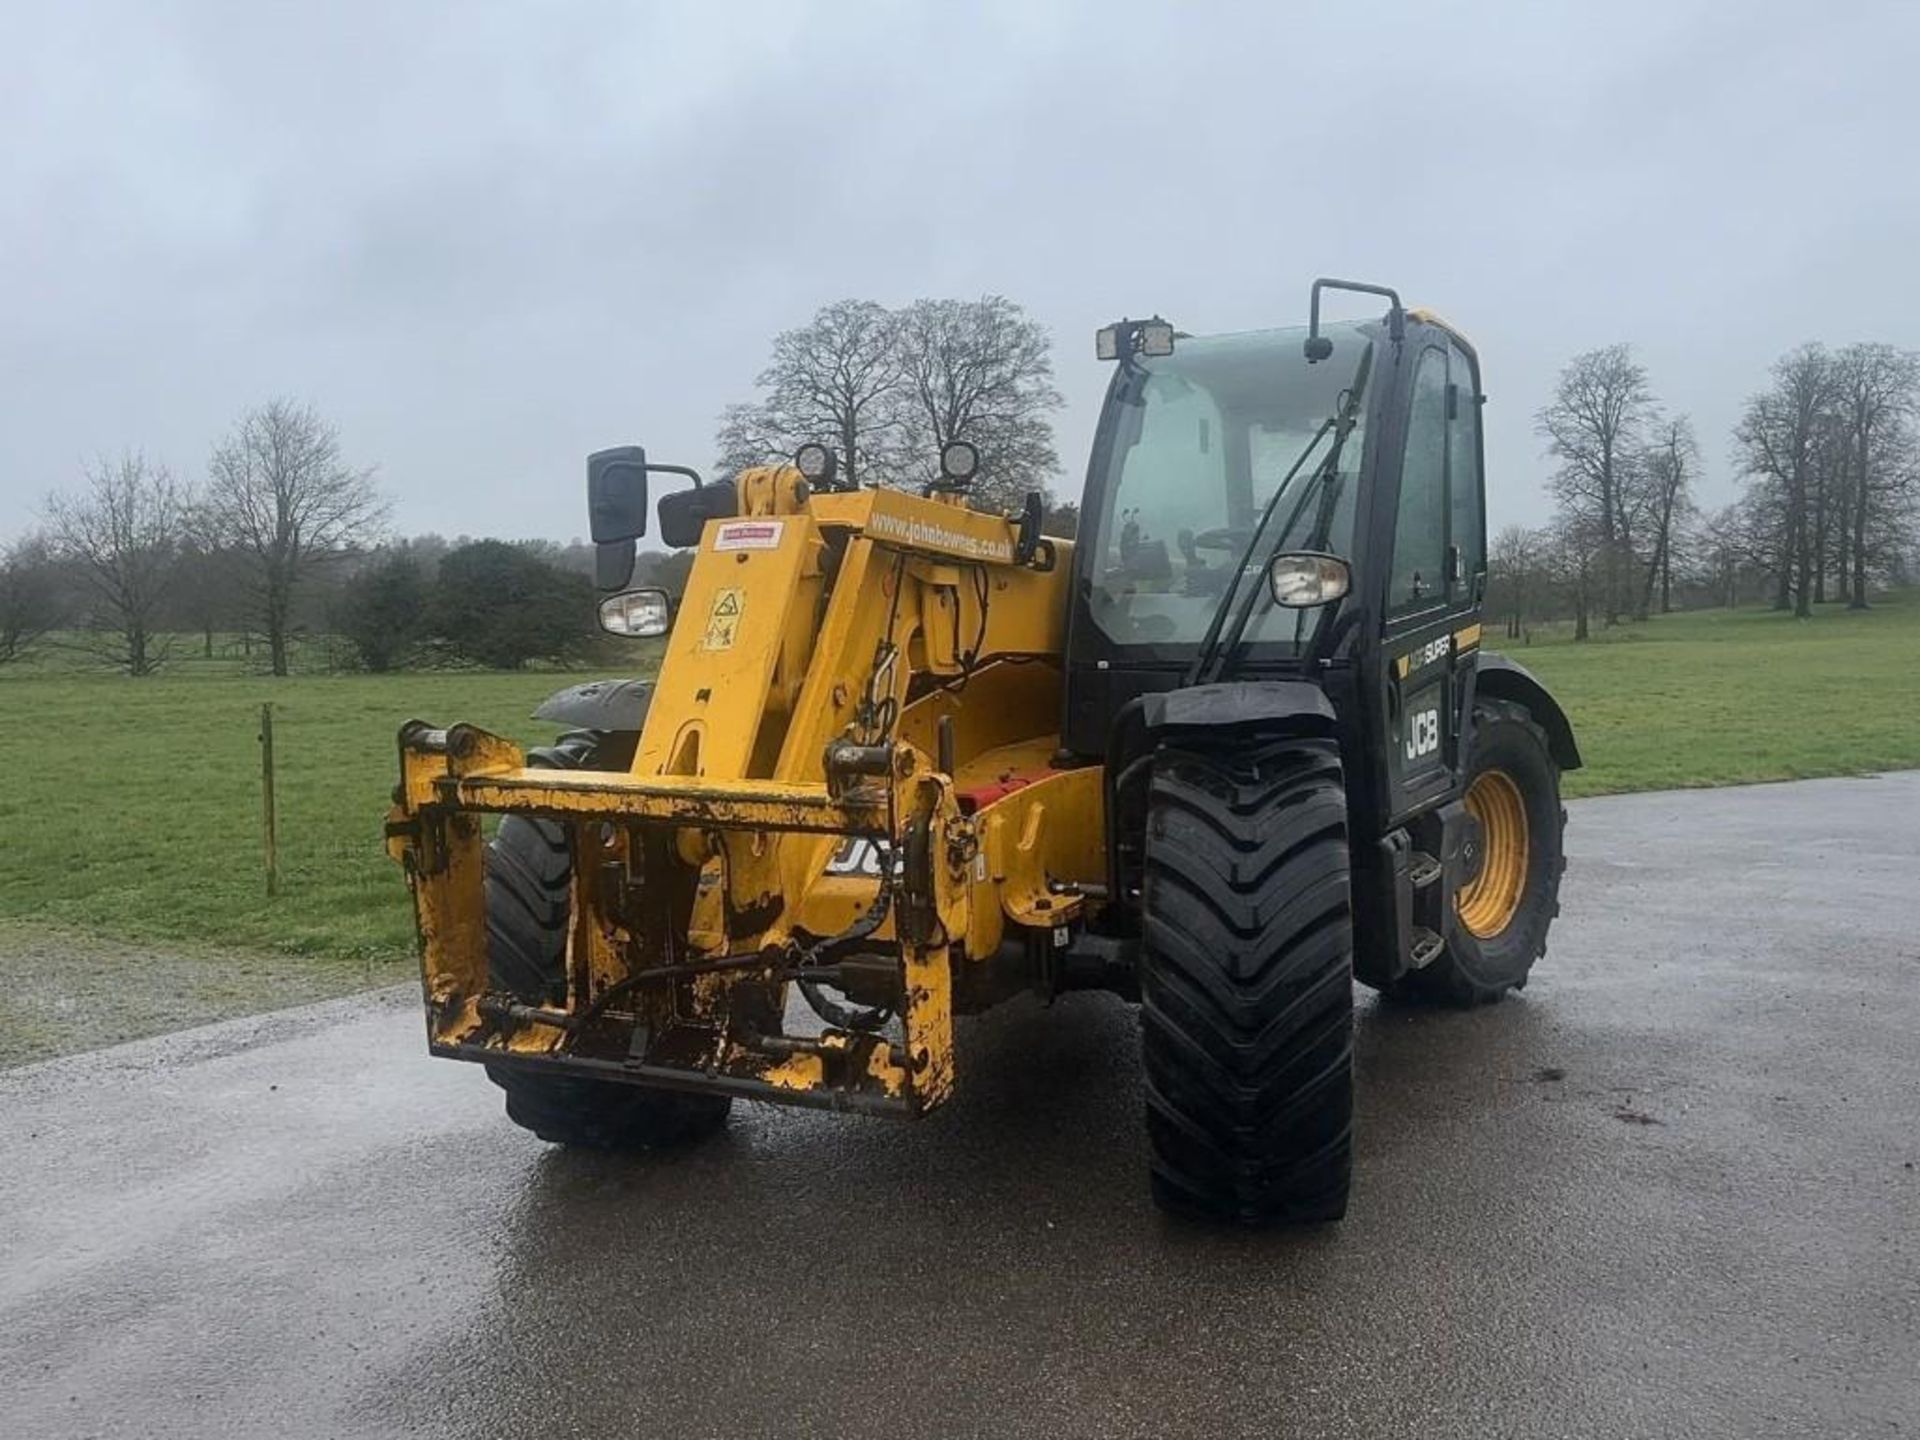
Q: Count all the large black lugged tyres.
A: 3